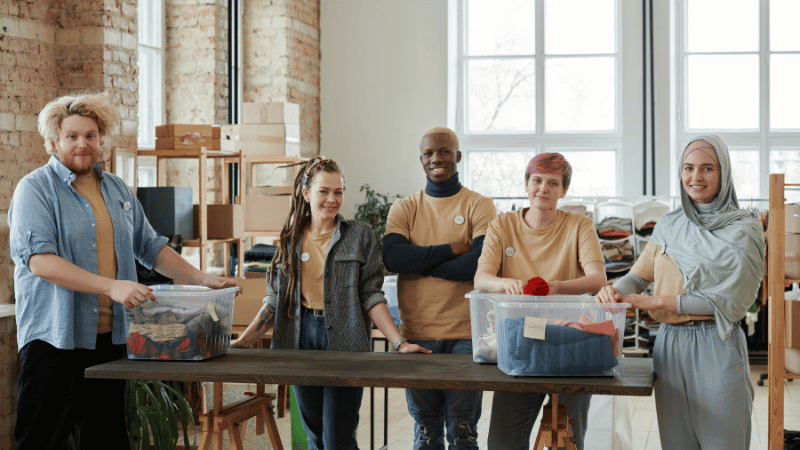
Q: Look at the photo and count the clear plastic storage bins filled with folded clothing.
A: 3